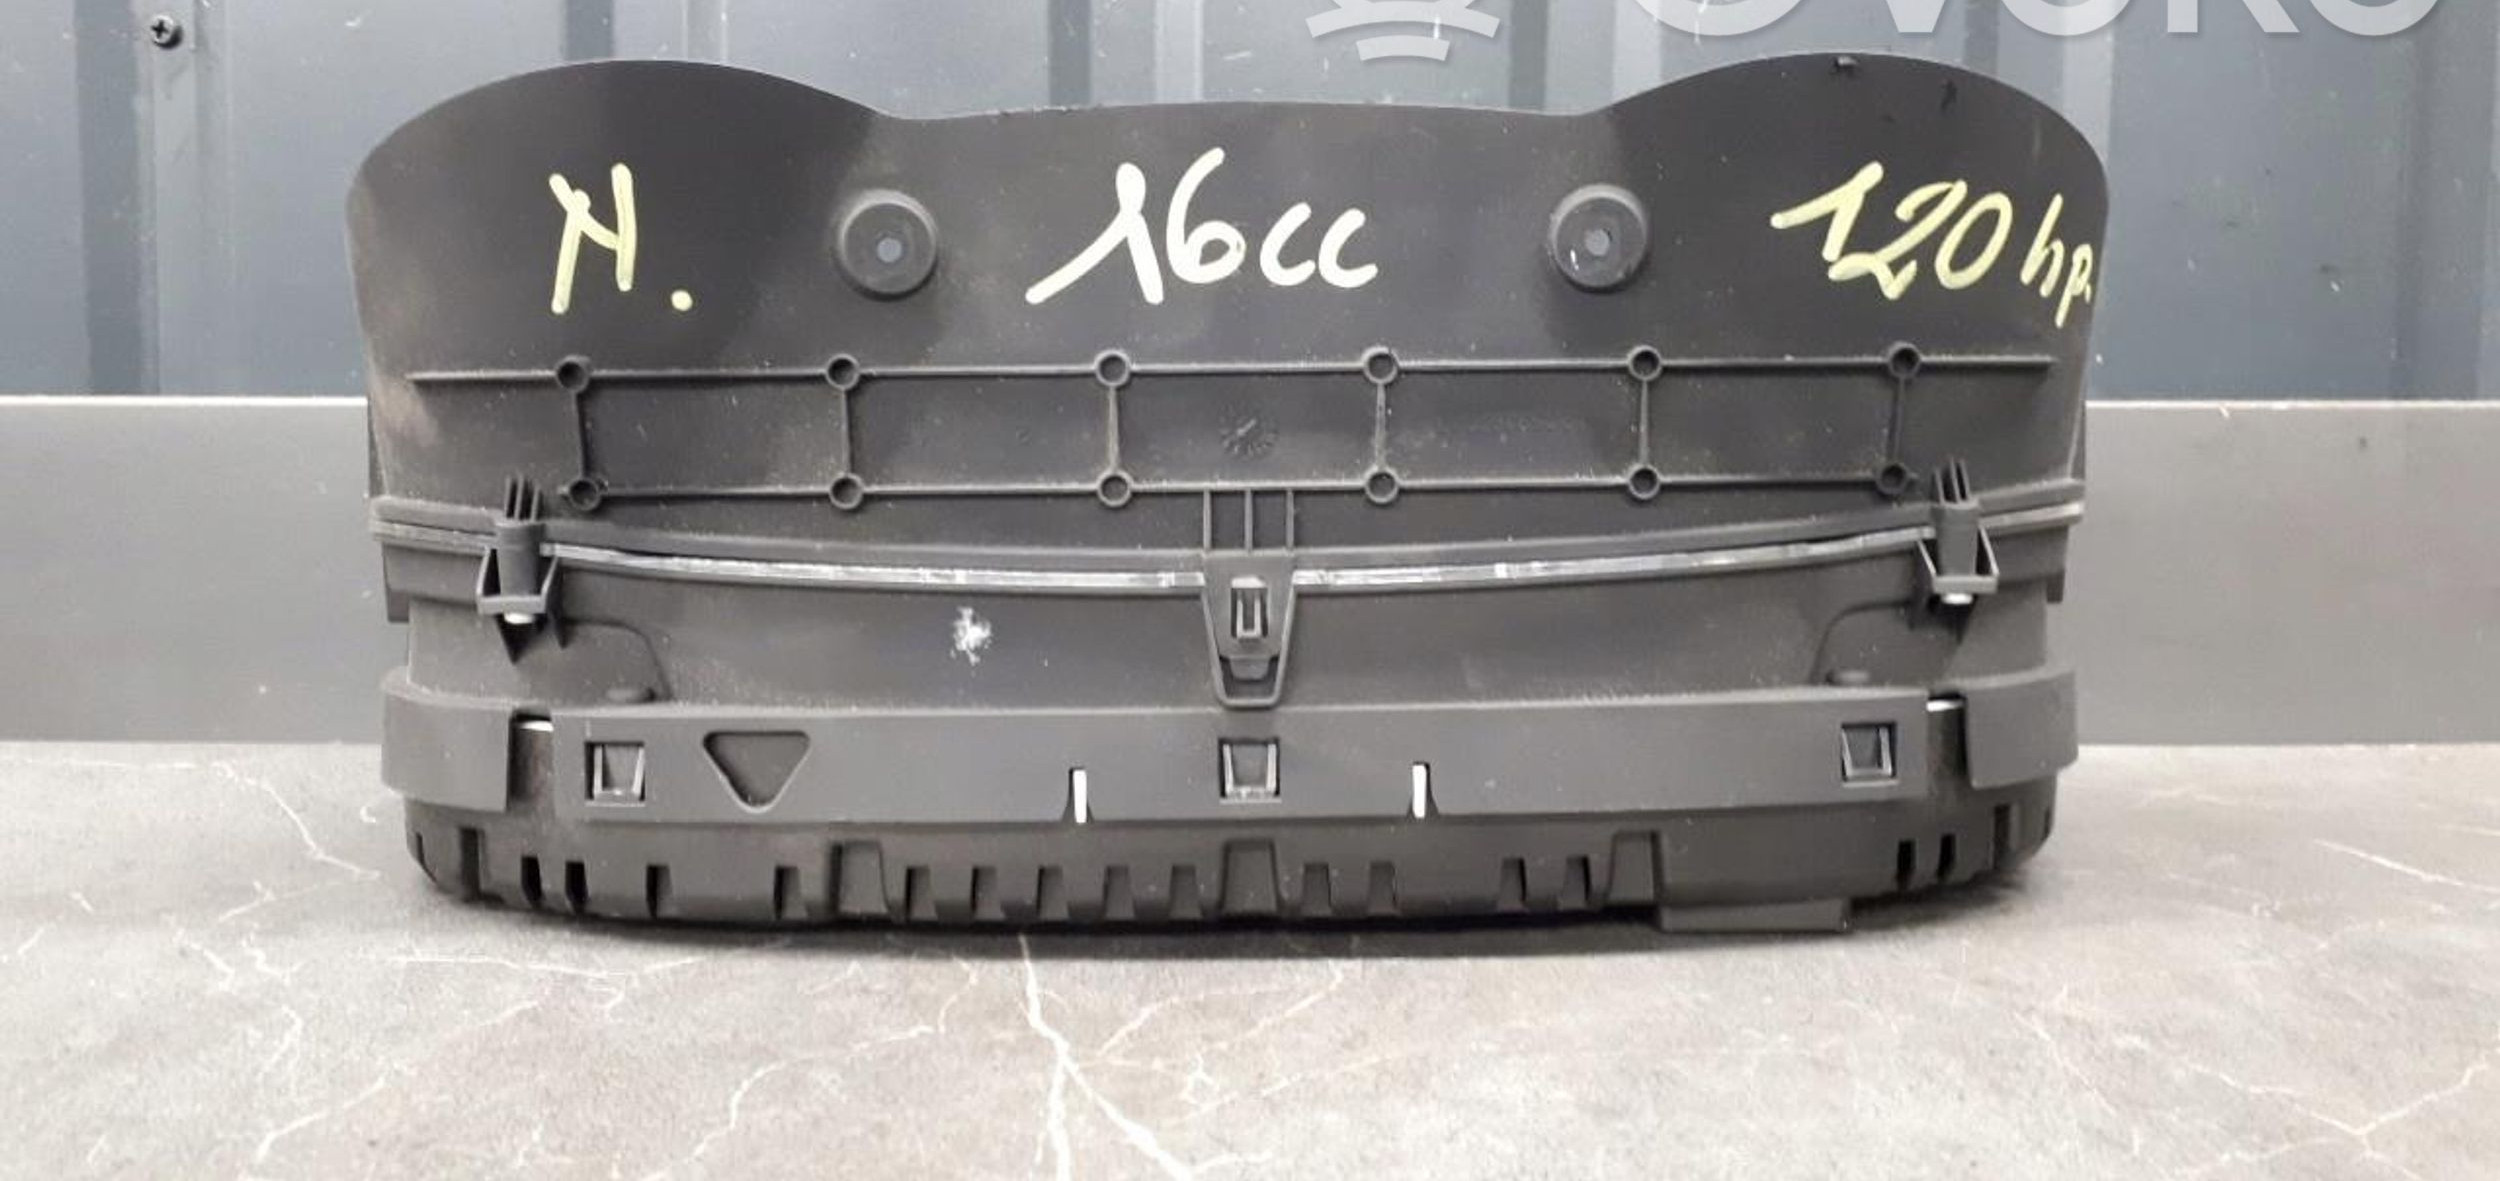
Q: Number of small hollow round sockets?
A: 12